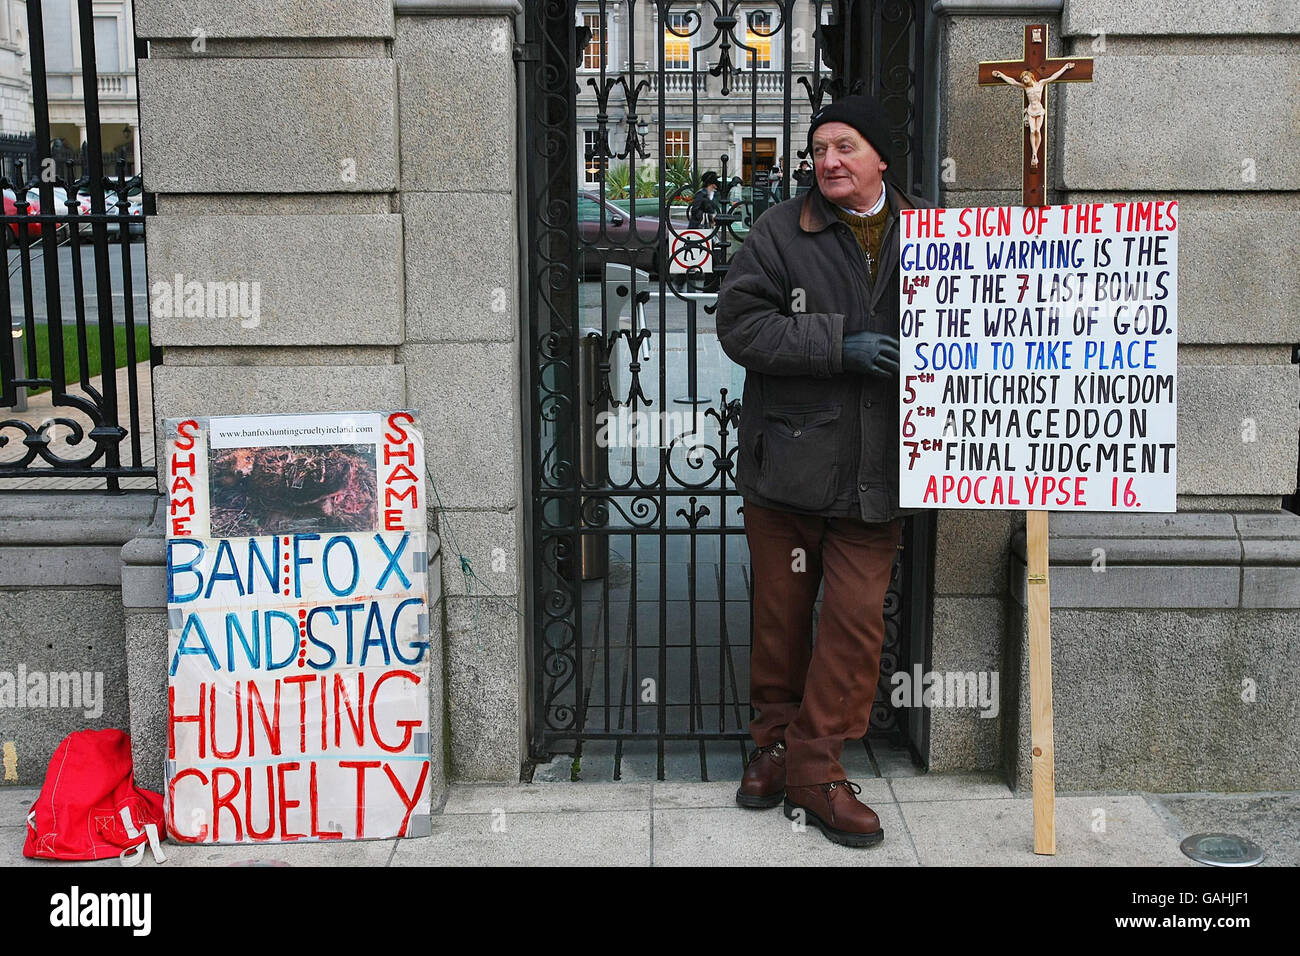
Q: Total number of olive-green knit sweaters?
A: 1